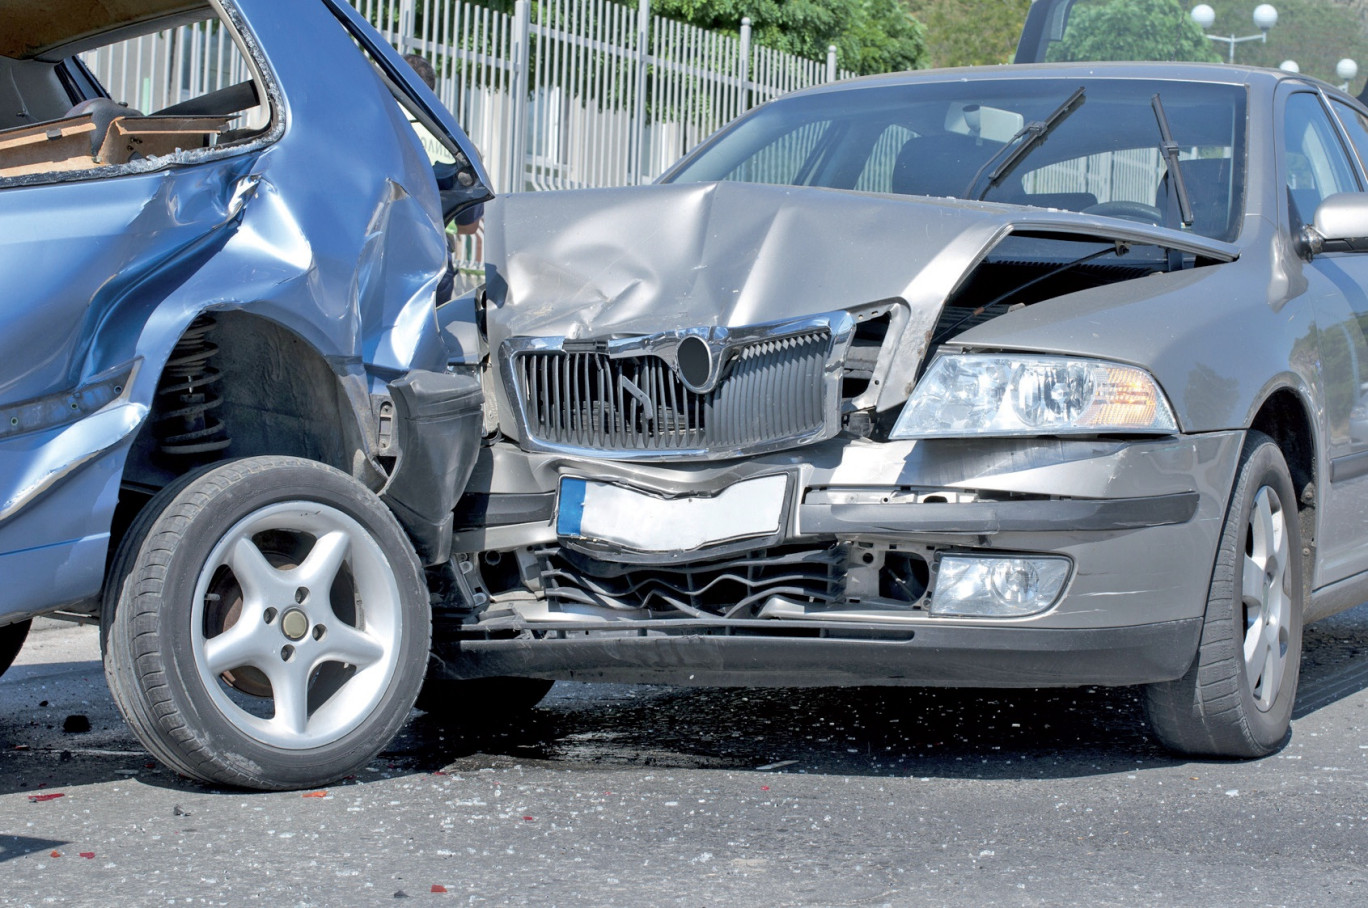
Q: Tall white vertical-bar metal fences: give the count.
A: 1